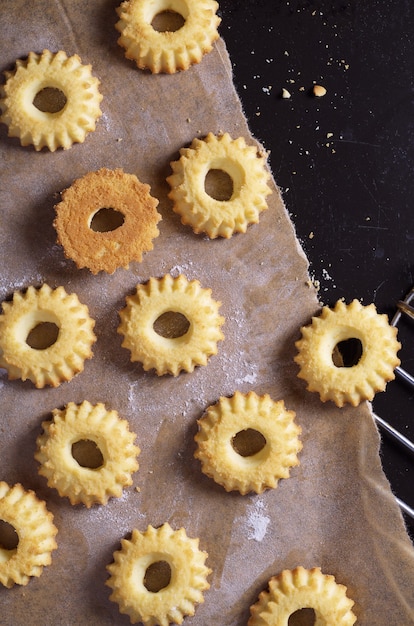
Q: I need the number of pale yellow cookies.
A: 11